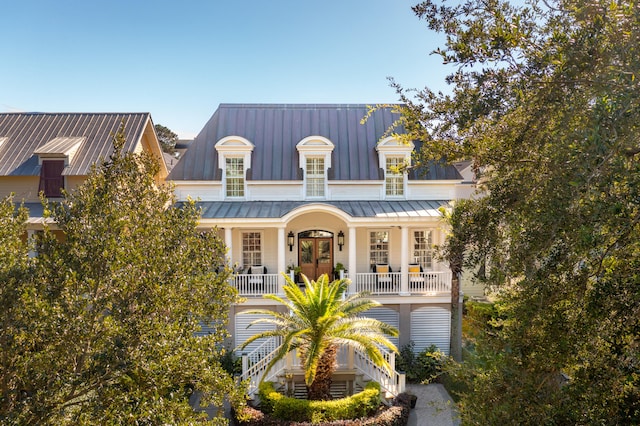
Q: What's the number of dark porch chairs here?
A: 3